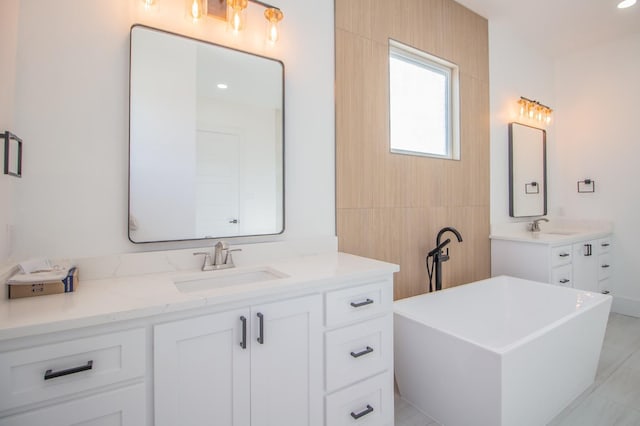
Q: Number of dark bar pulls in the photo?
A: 13